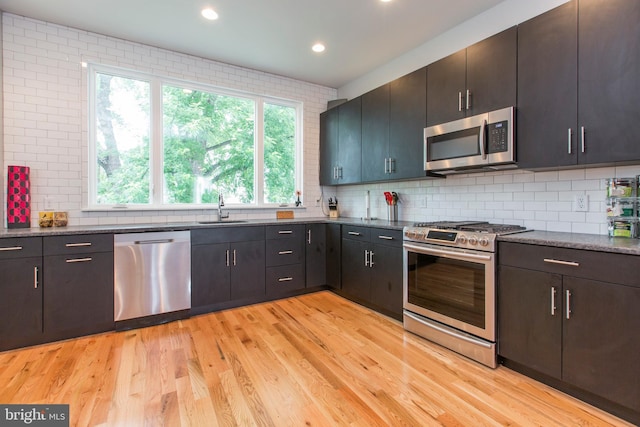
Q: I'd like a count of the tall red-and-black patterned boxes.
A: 1